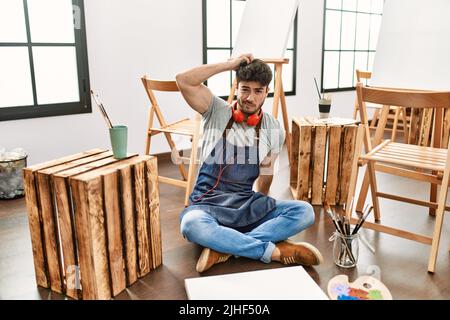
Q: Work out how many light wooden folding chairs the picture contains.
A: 3